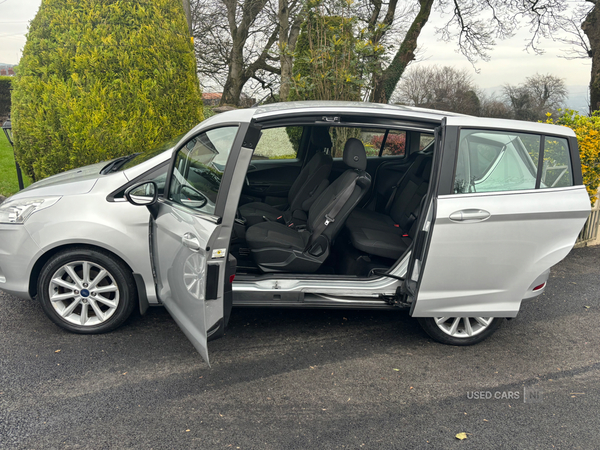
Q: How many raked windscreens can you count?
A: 1